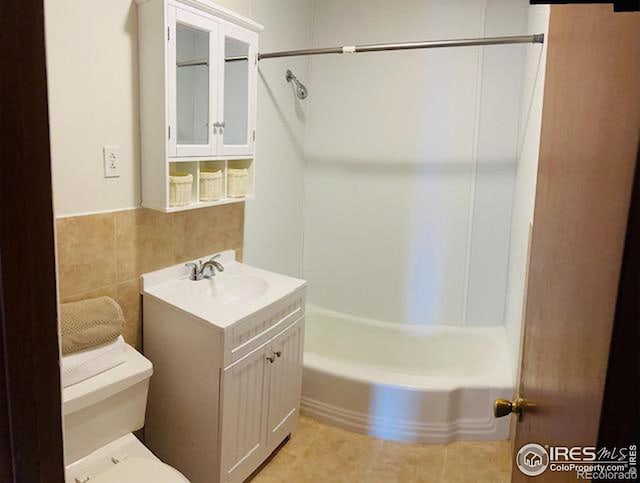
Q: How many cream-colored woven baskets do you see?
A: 3